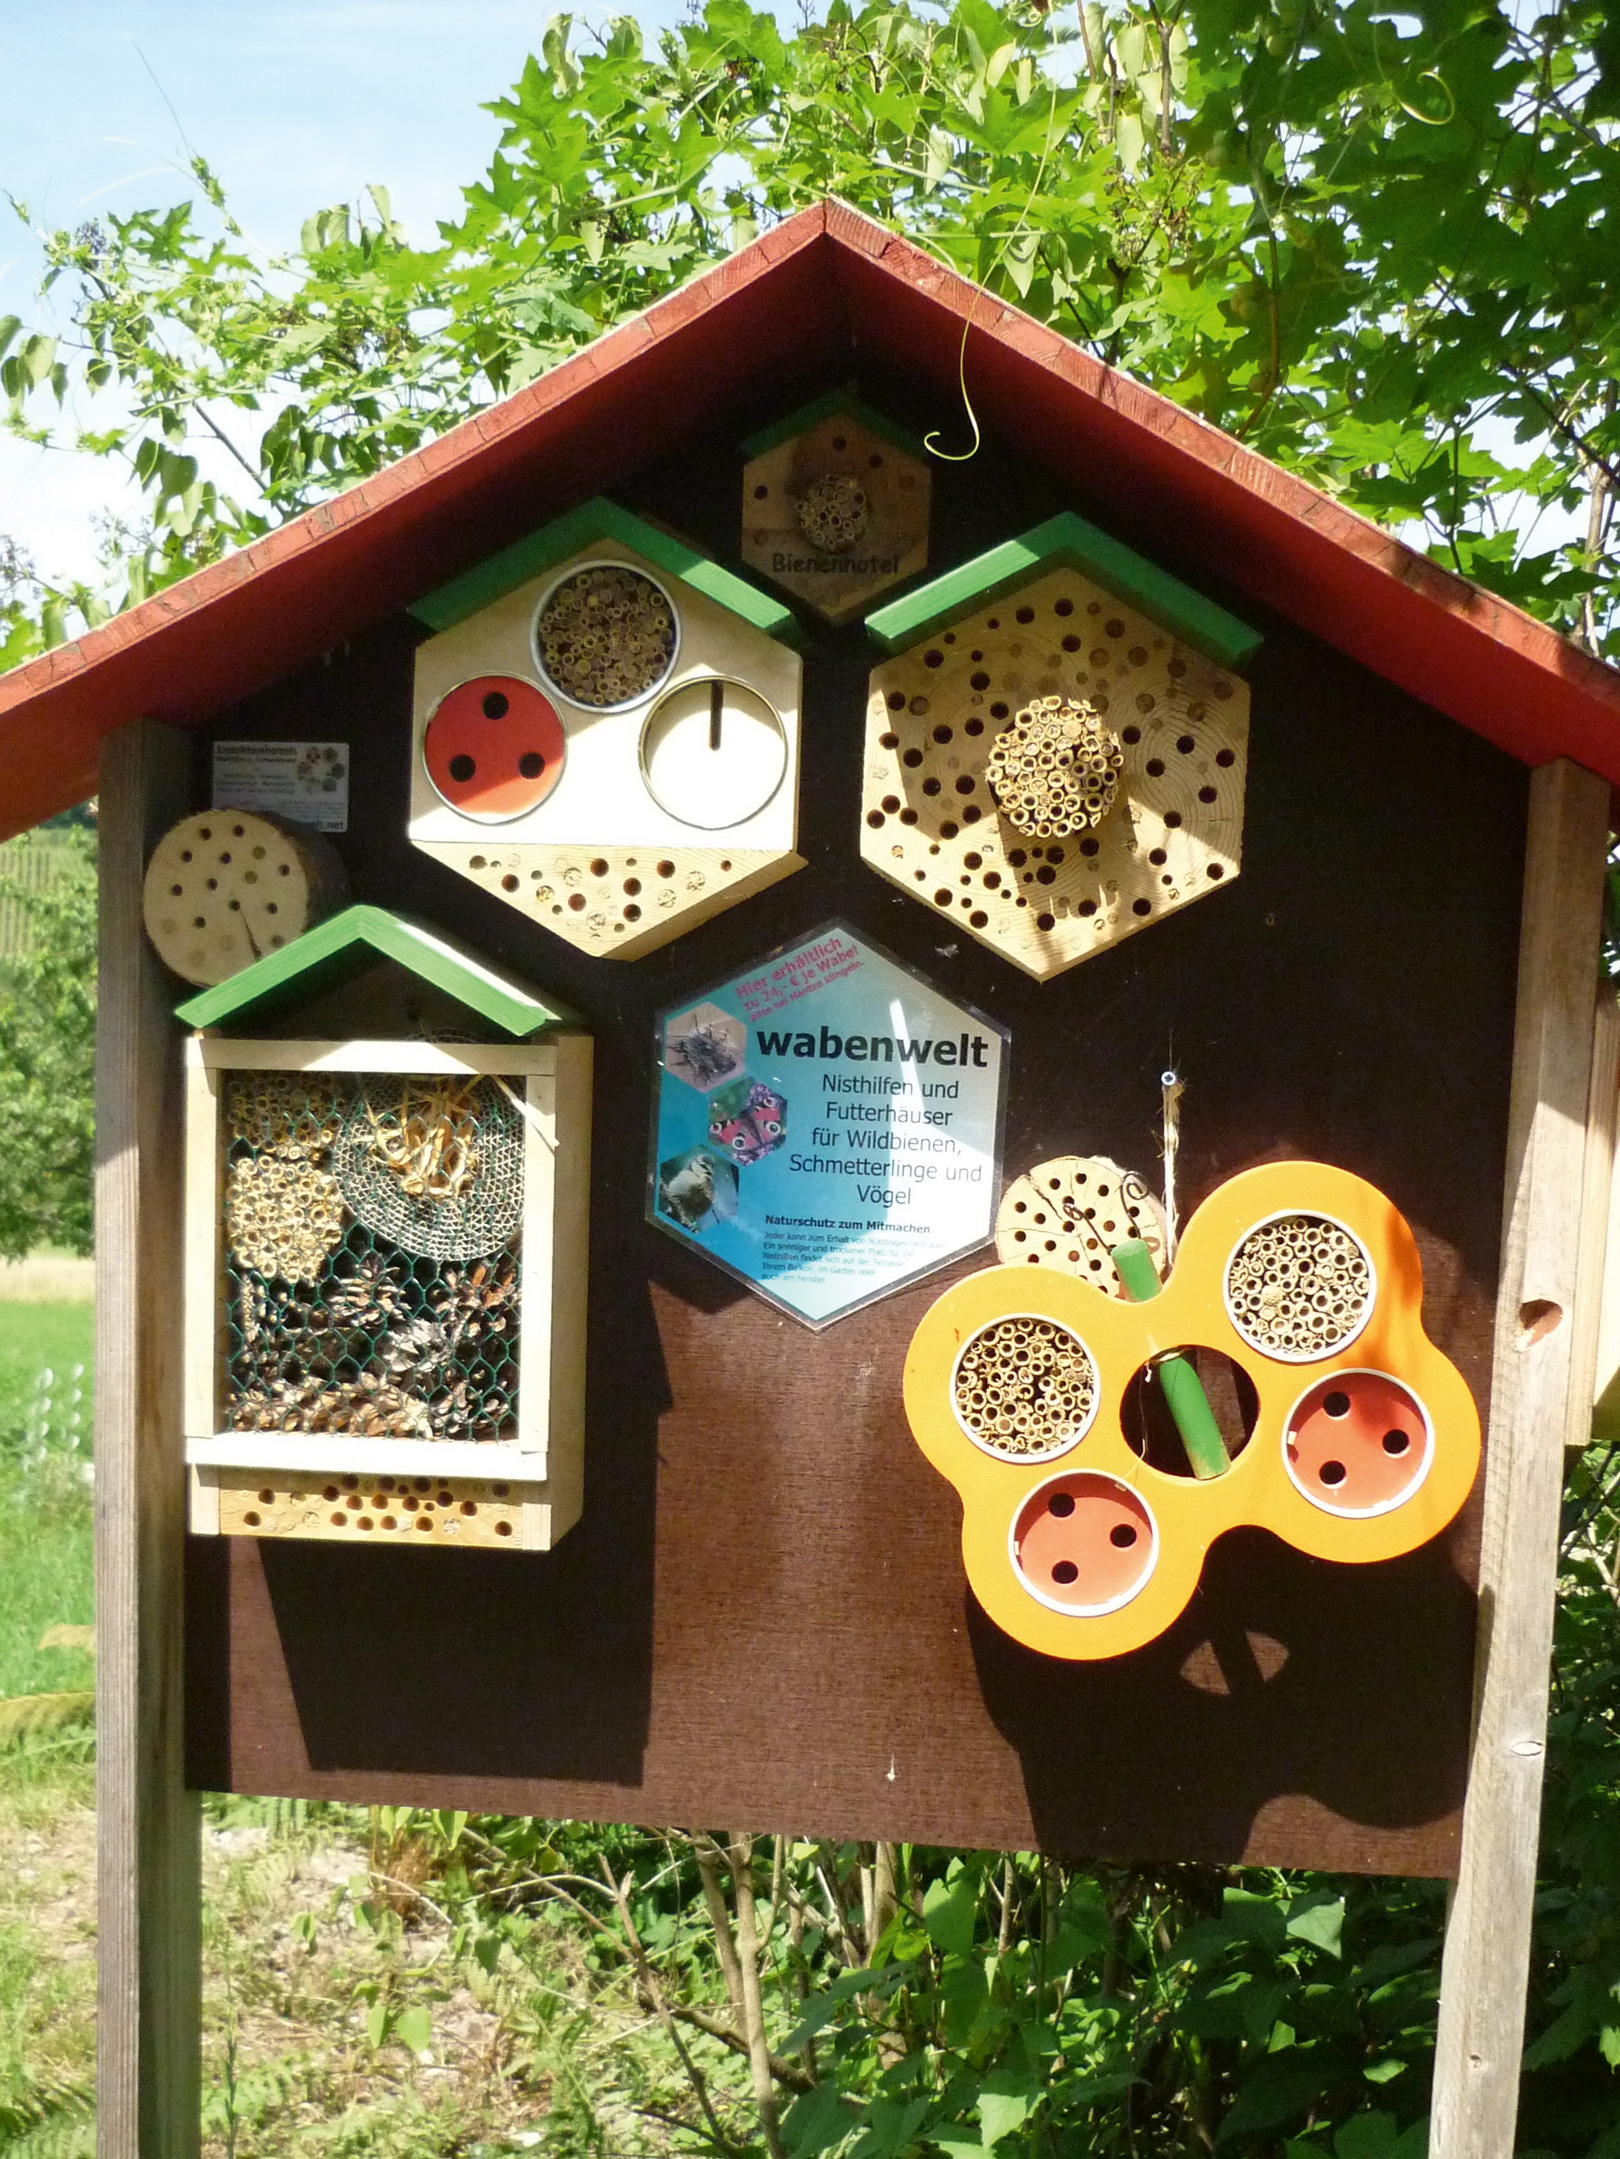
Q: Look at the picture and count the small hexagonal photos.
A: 3